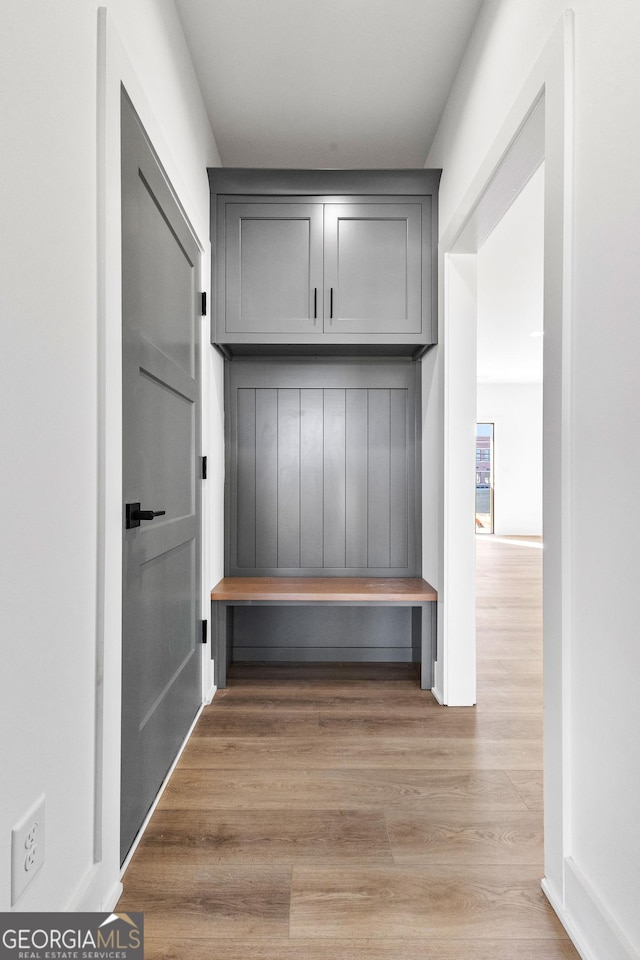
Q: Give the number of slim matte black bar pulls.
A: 2